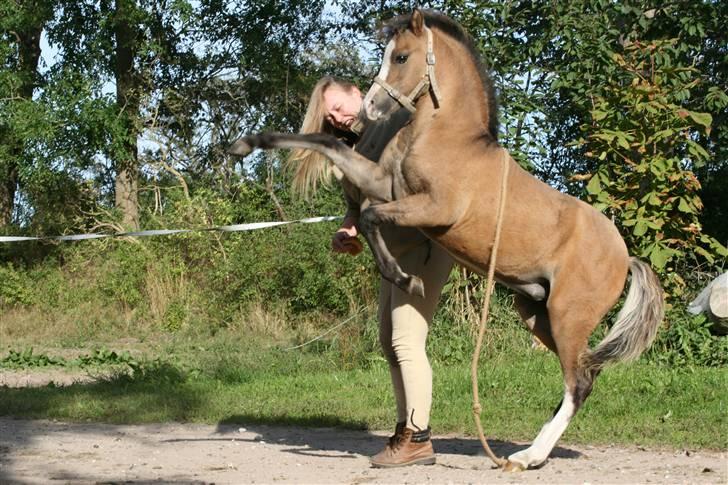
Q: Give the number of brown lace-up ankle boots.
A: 2